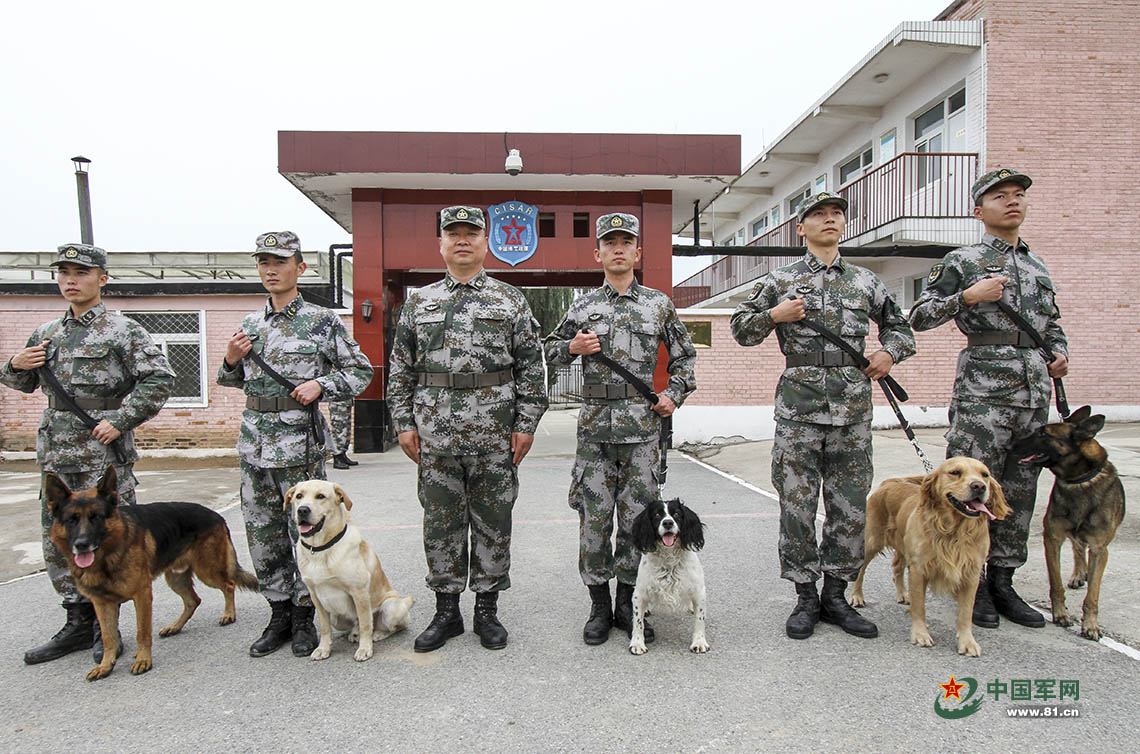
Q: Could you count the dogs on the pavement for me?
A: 5